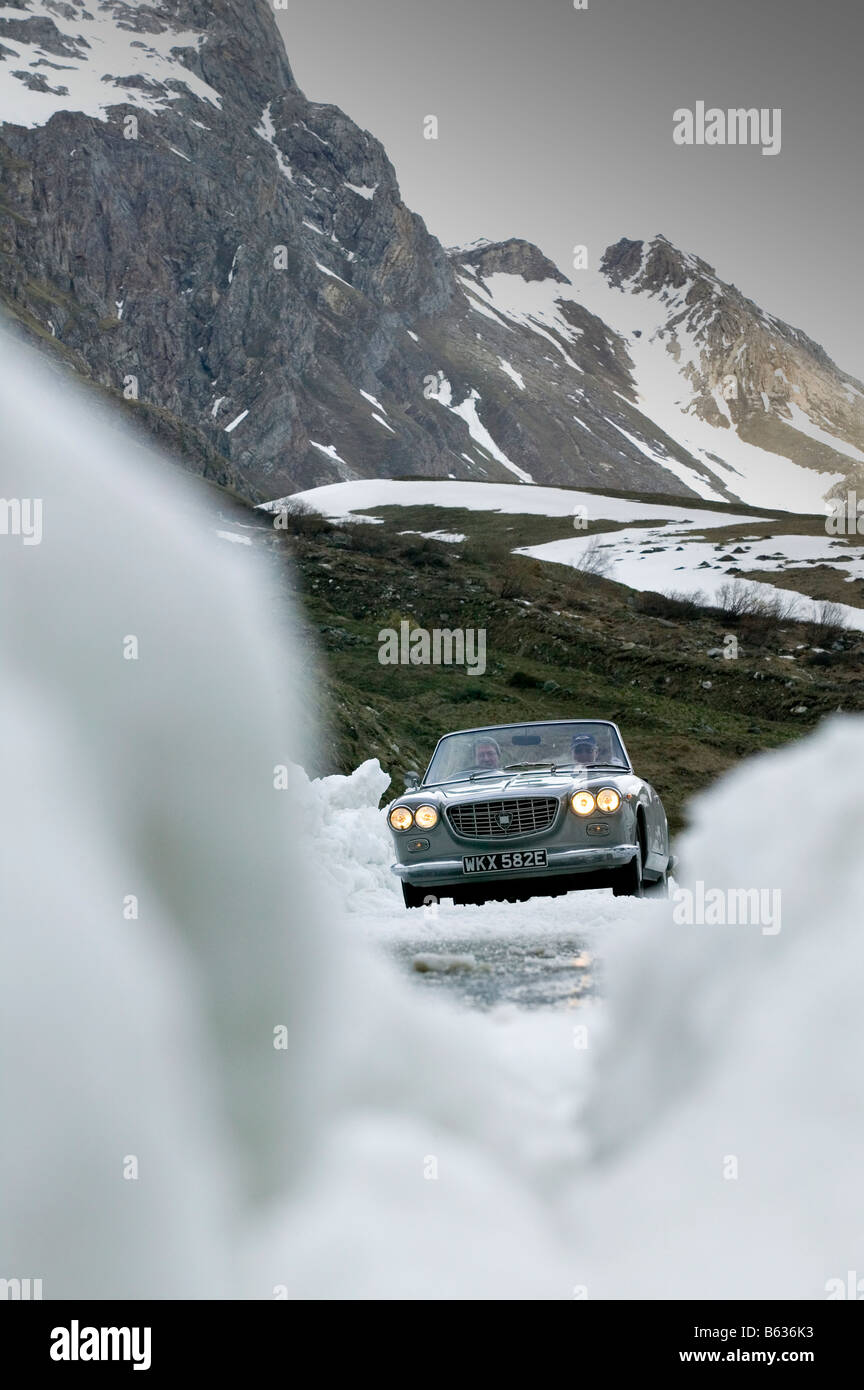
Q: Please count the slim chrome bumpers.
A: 1